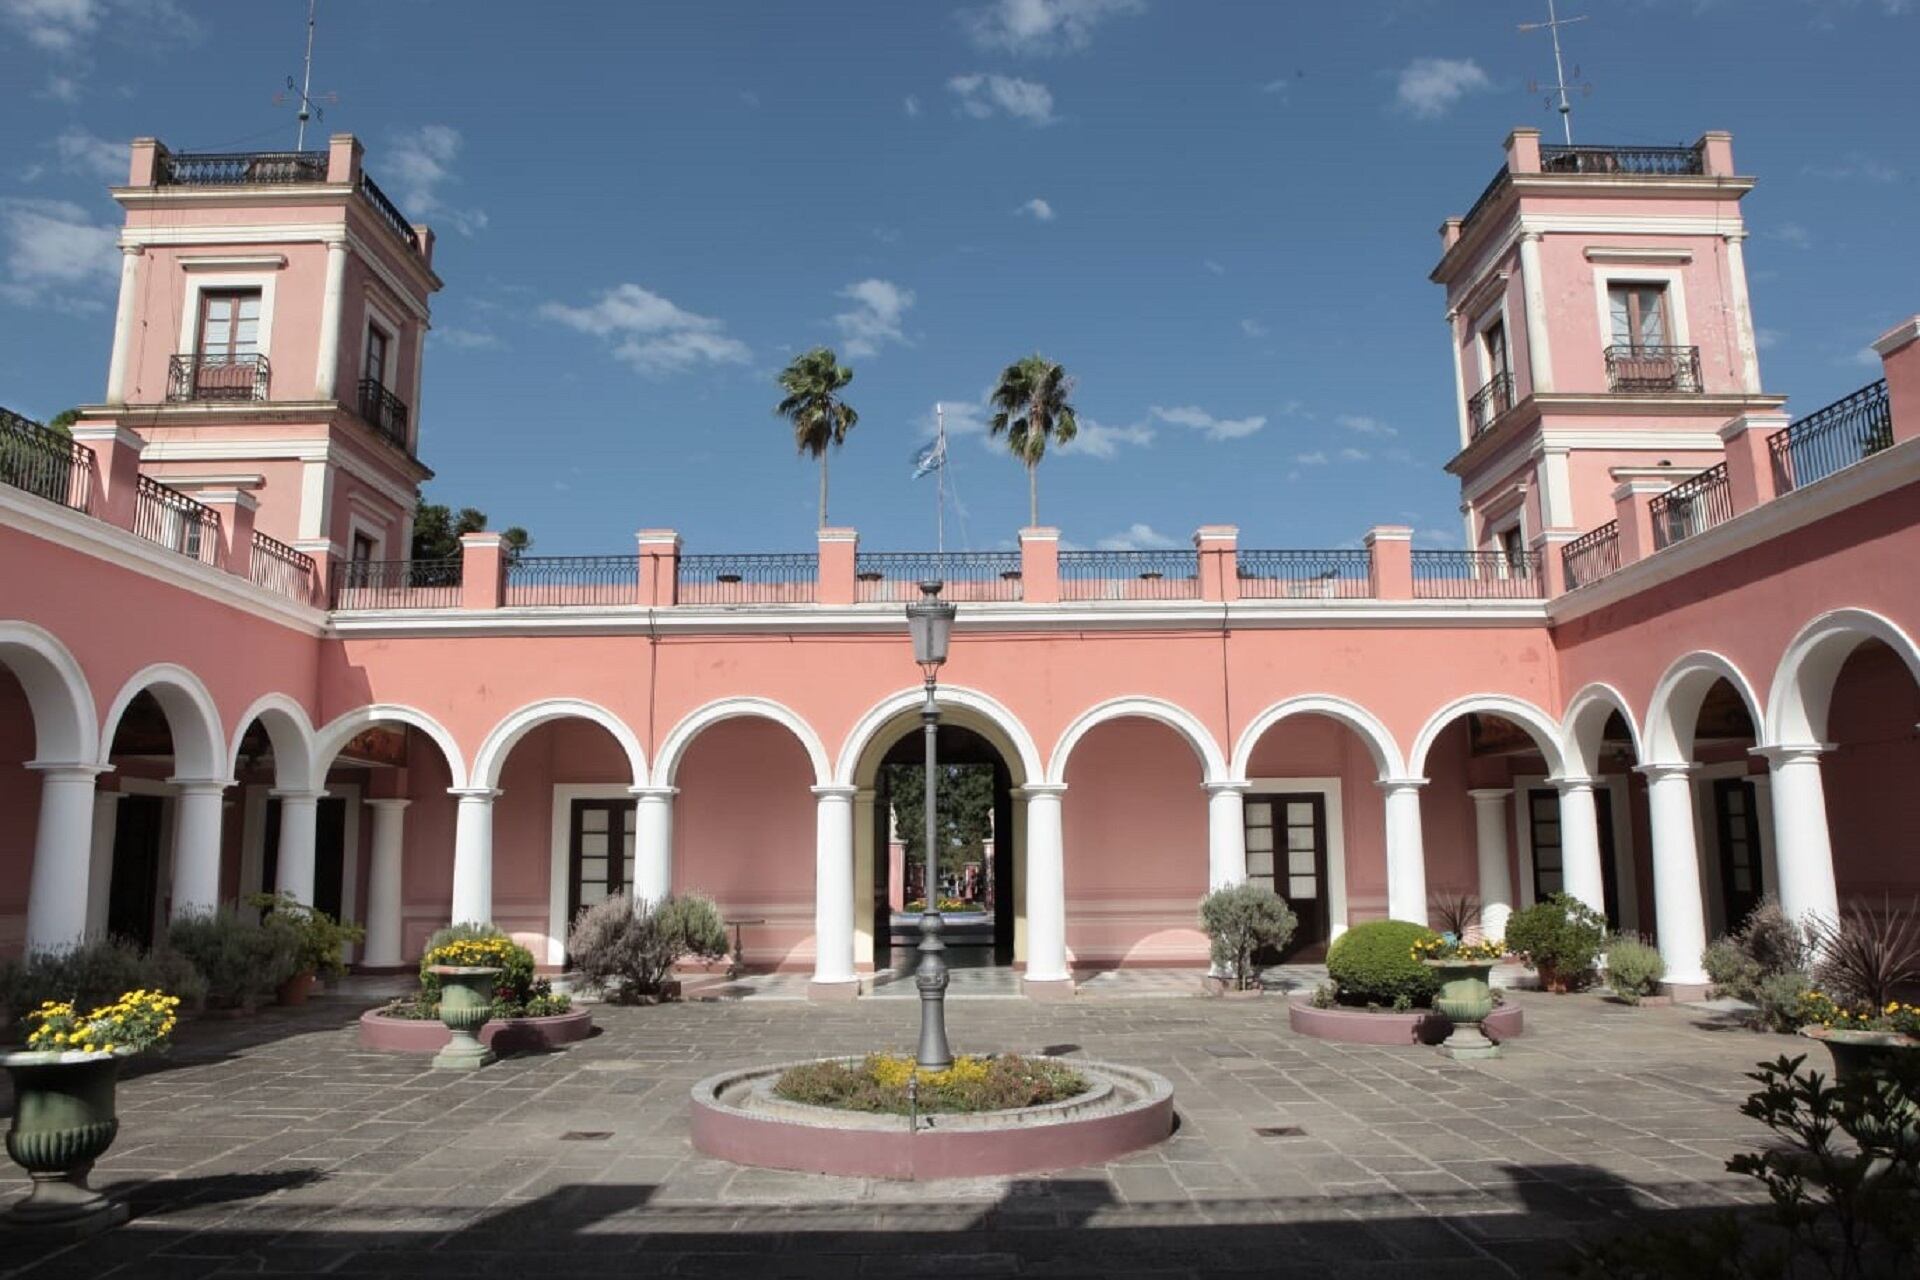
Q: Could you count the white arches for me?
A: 13